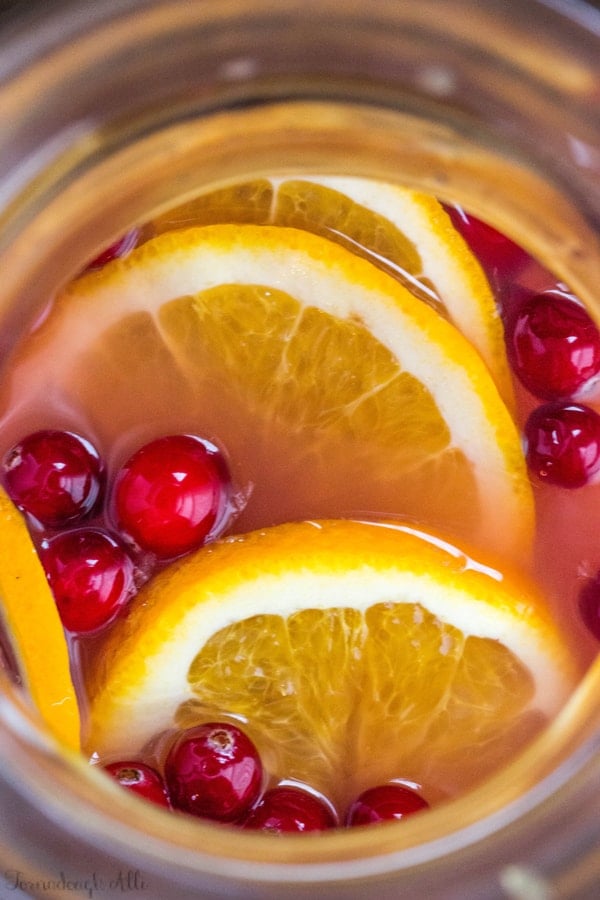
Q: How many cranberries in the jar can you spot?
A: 12